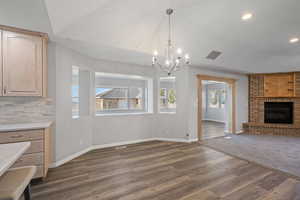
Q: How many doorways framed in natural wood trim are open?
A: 1